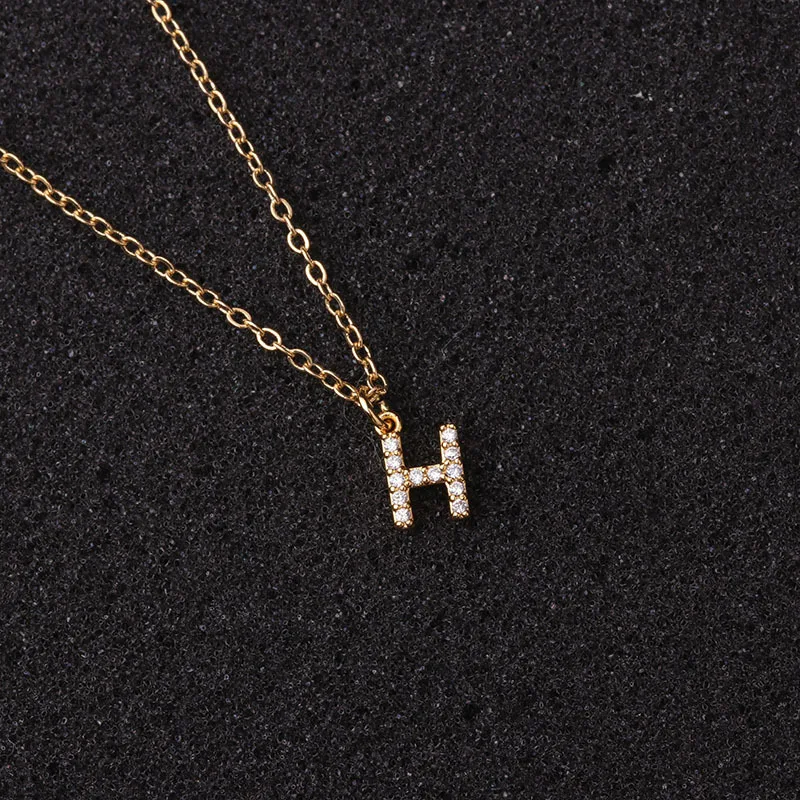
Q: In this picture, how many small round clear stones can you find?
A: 12